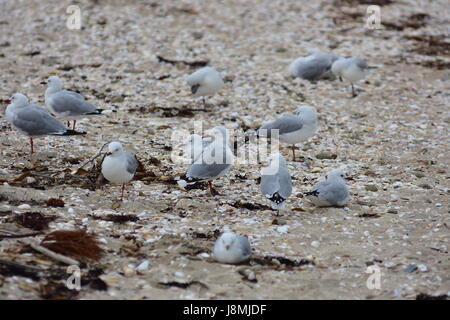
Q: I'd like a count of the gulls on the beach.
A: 12